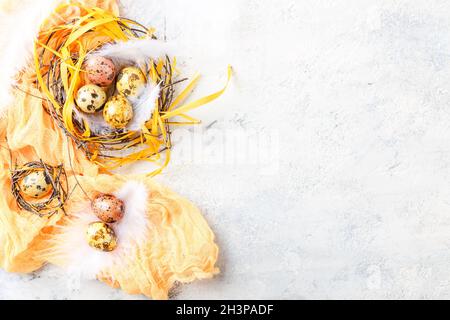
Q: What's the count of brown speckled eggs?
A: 2